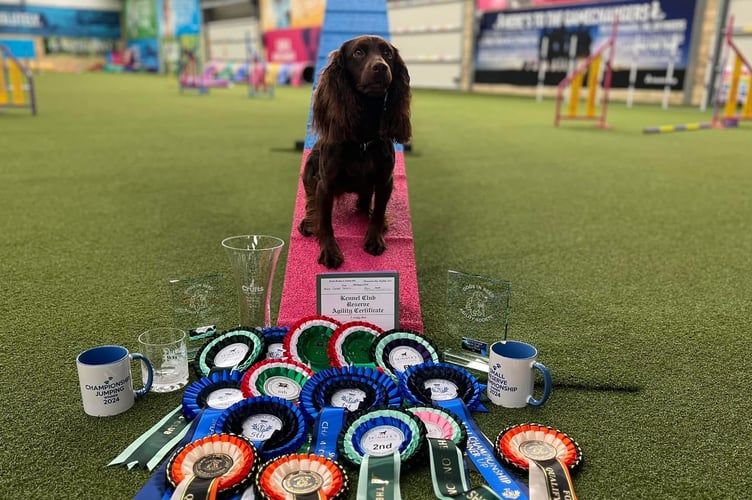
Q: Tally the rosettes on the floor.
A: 15